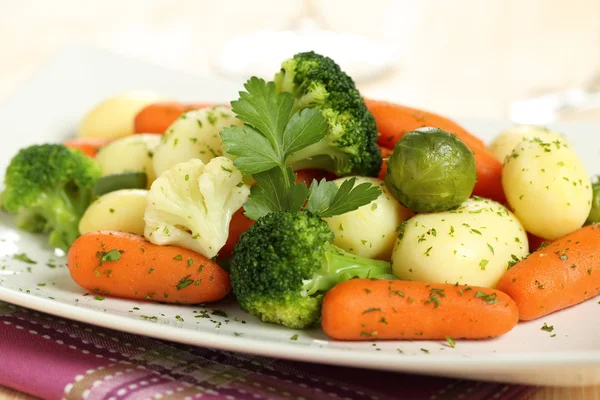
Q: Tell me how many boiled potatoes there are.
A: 8